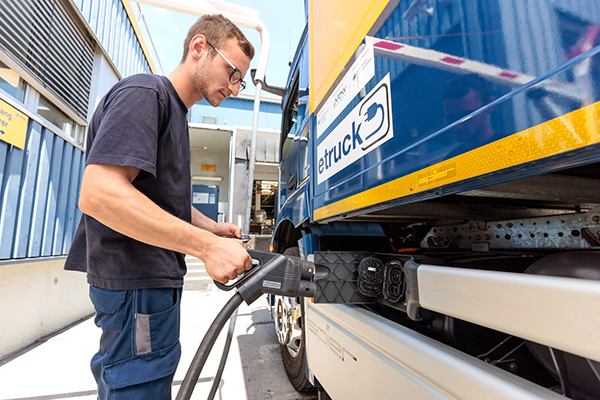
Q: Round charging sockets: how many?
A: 2